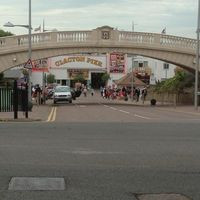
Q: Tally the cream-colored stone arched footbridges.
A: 1